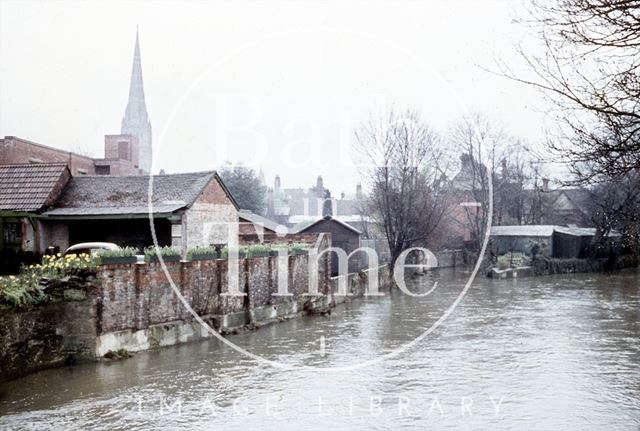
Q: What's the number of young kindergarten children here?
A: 0